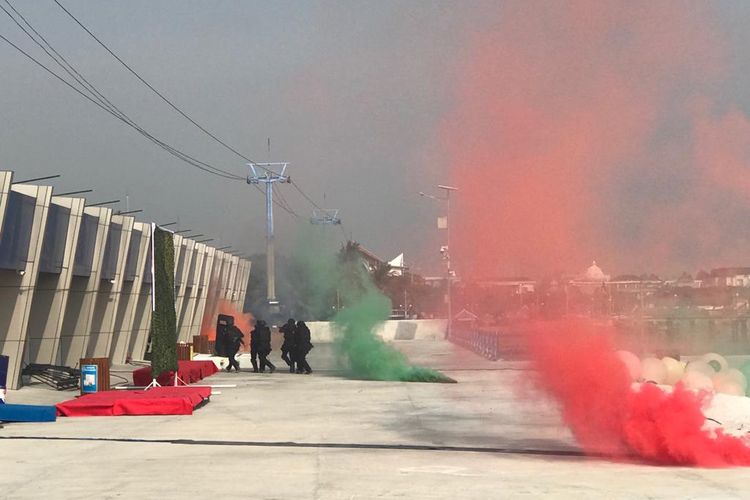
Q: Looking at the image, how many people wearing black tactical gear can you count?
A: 5